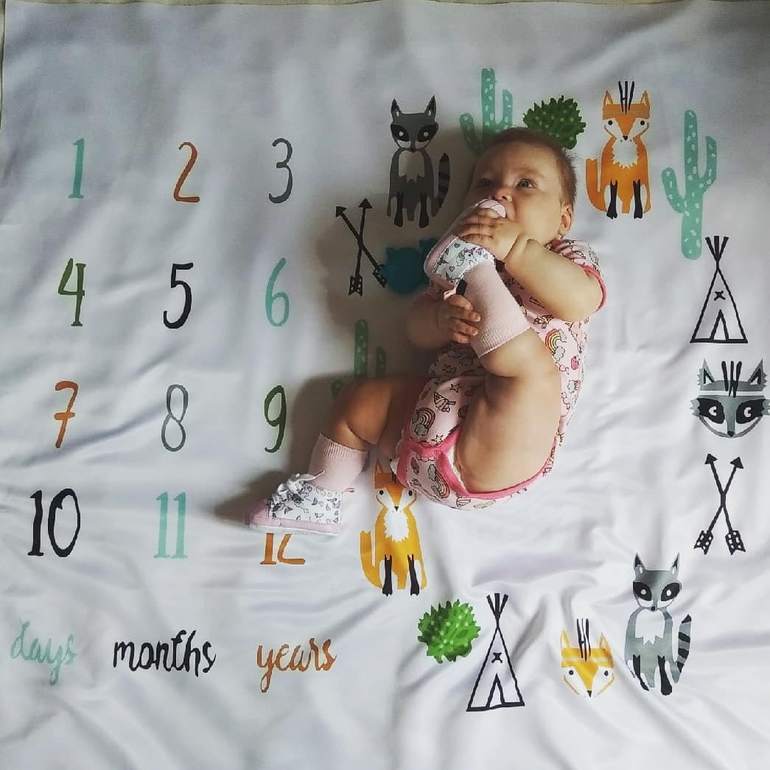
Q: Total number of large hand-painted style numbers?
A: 12